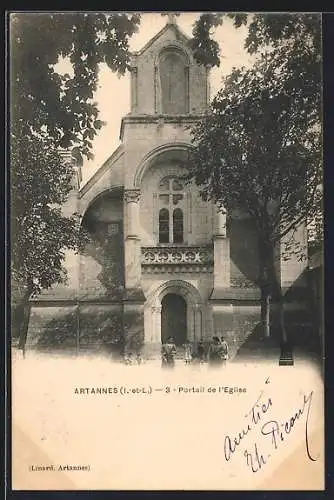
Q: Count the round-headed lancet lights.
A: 2